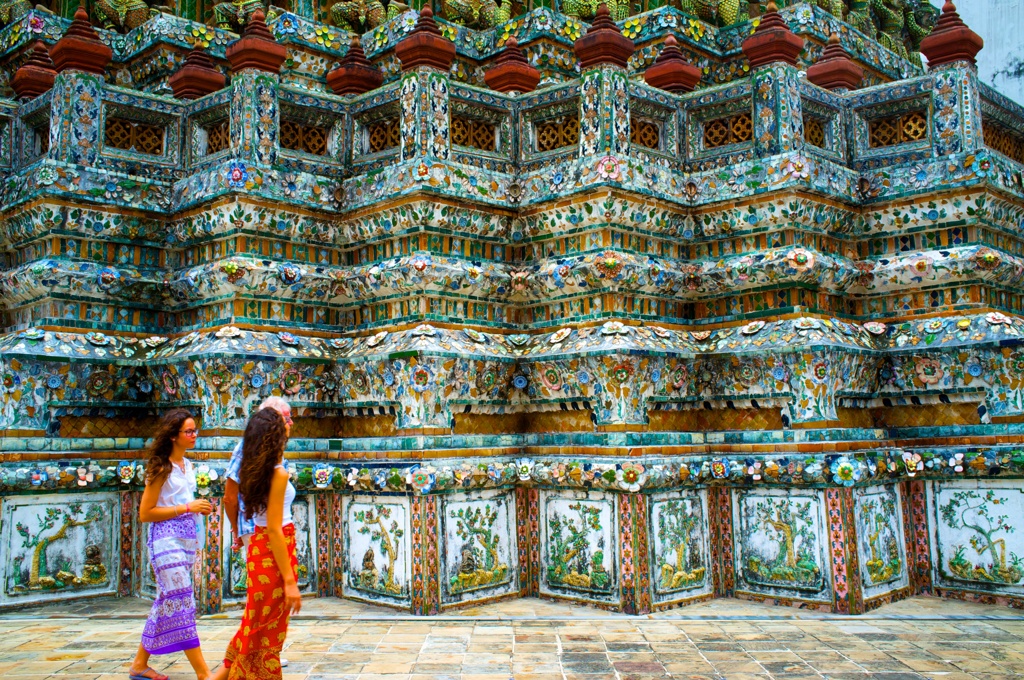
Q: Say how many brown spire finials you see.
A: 12